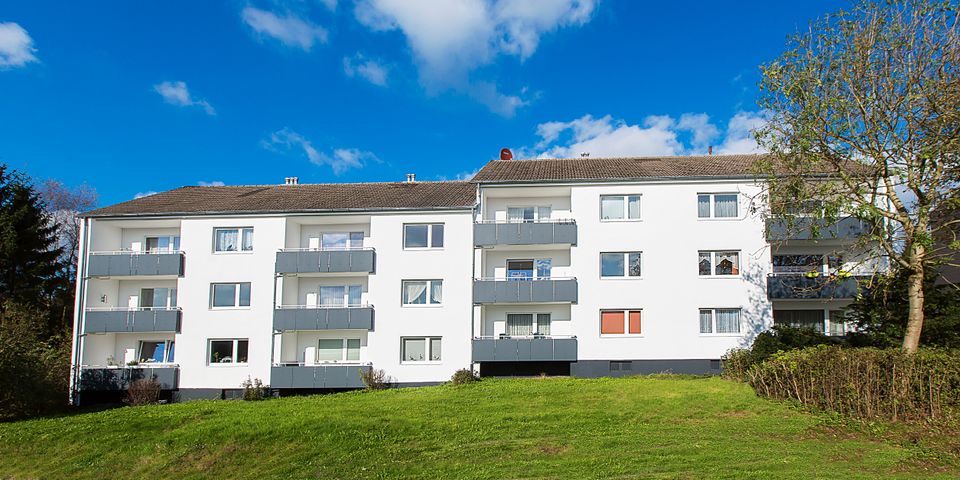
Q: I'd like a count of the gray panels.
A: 11